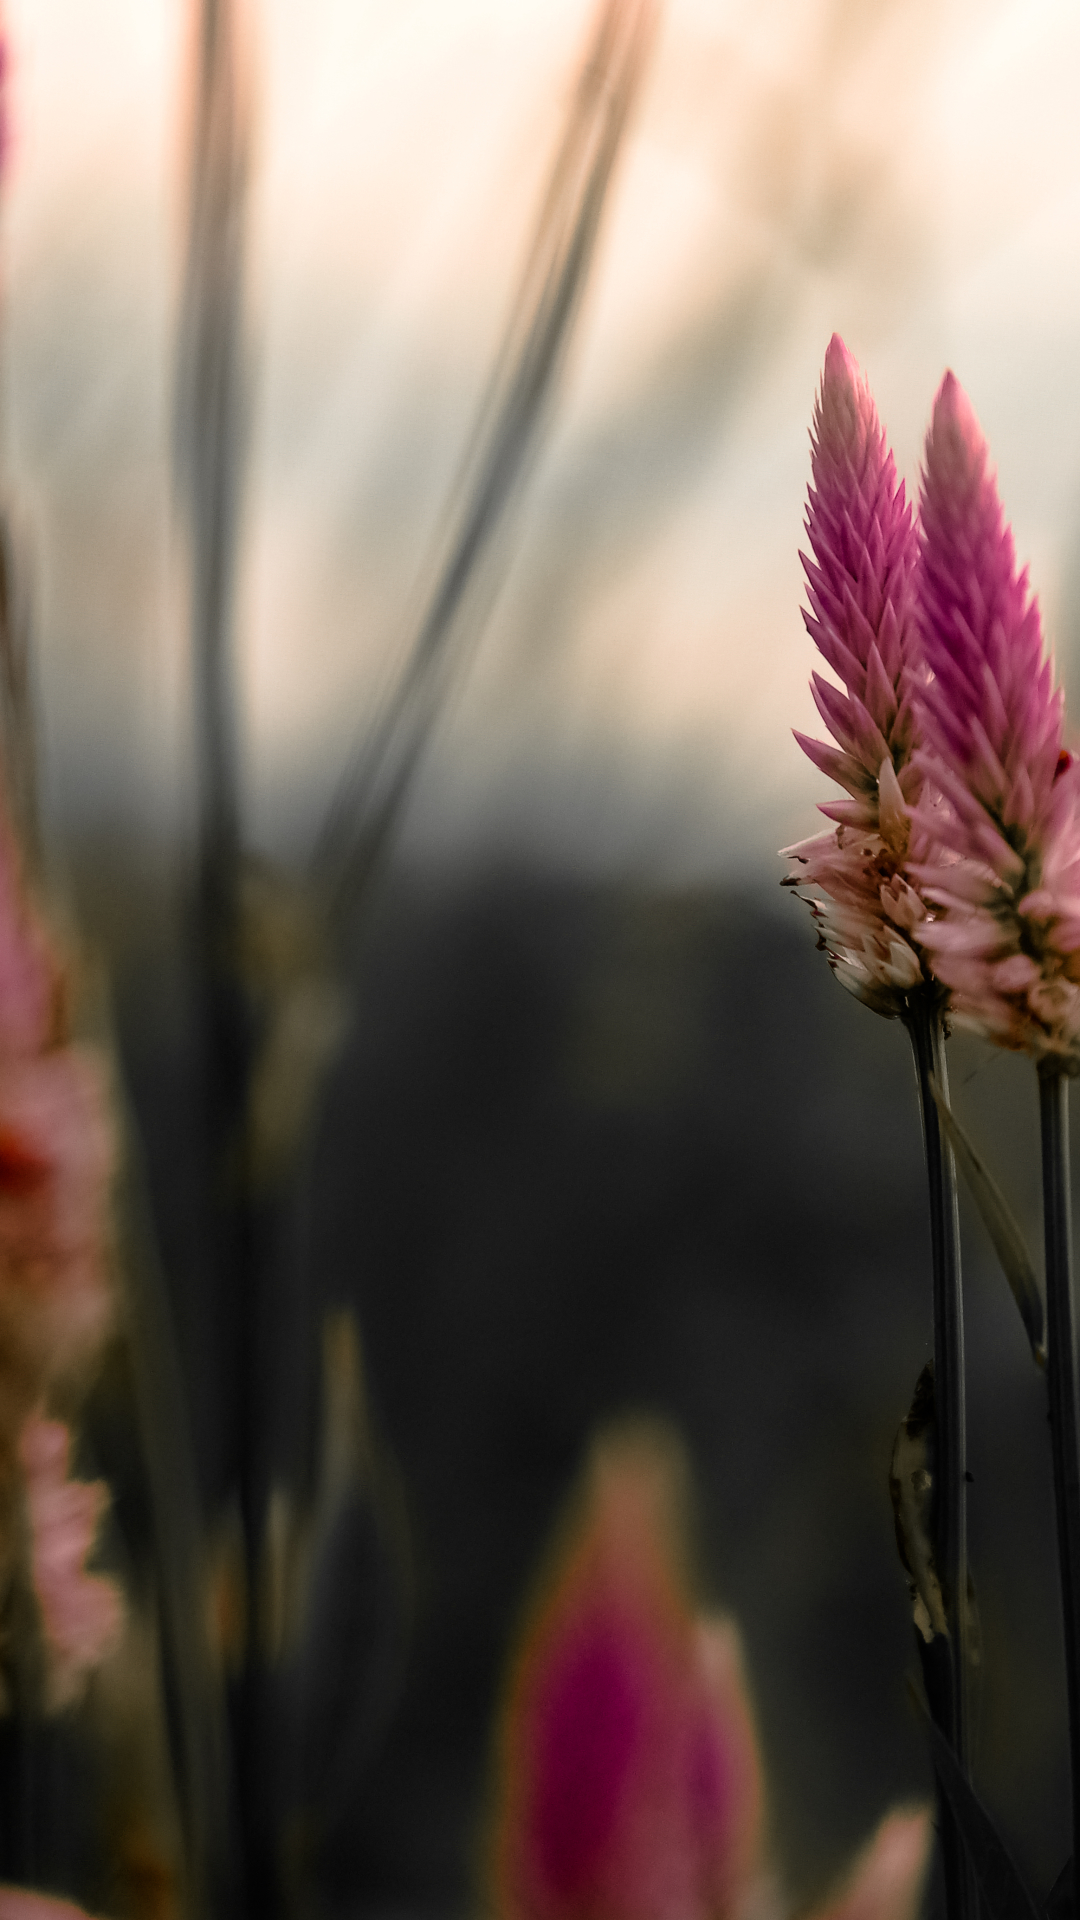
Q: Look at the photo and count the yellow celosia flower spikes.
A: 0